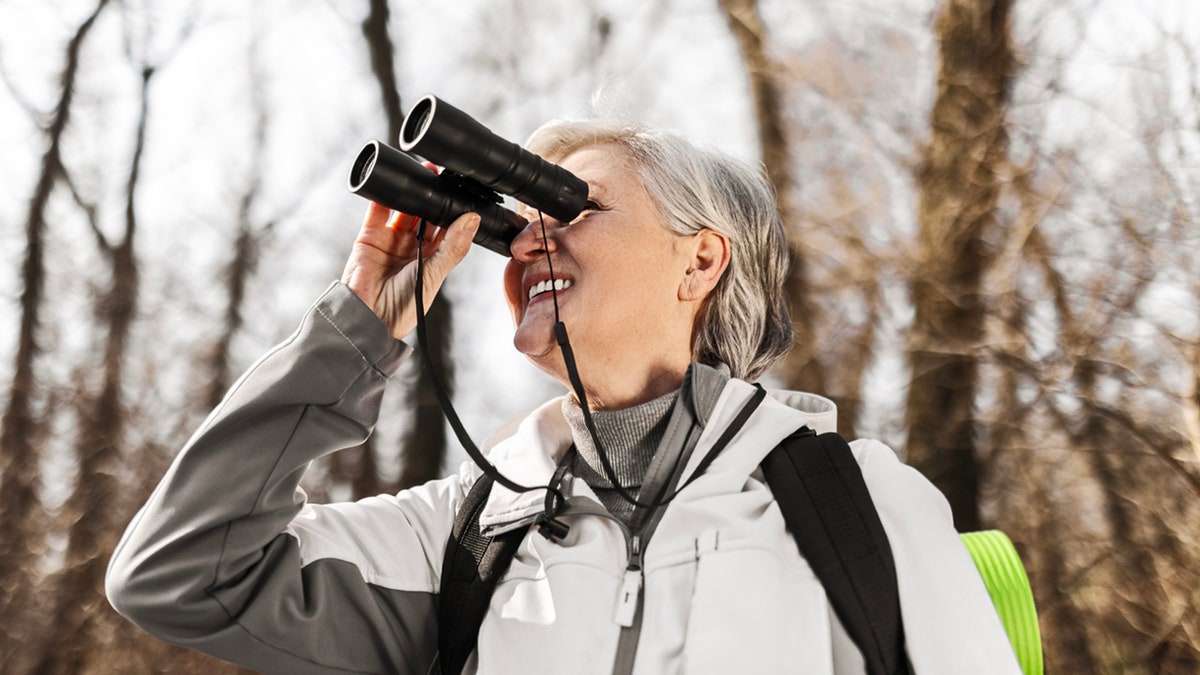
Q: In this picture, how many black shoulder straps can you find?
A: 2